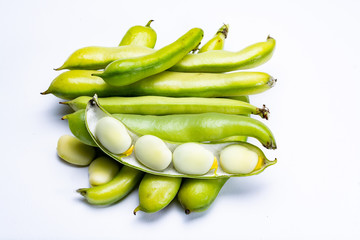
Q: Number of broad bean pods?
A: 11